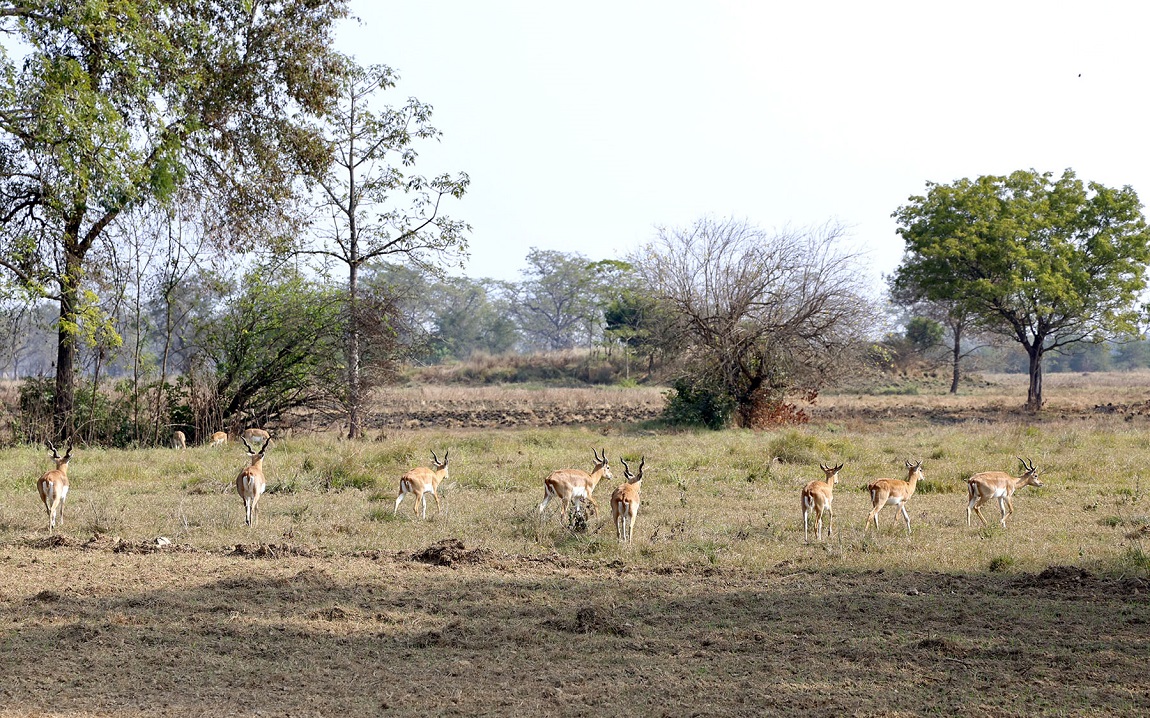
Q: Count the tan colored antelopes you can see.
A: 11